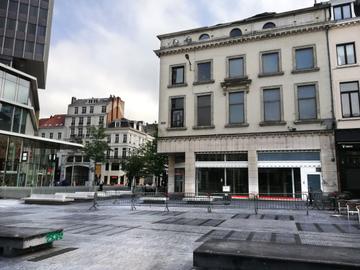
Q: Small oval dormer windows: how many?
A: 3